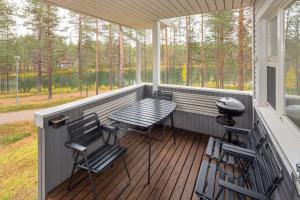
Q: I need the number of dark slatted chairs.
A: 4